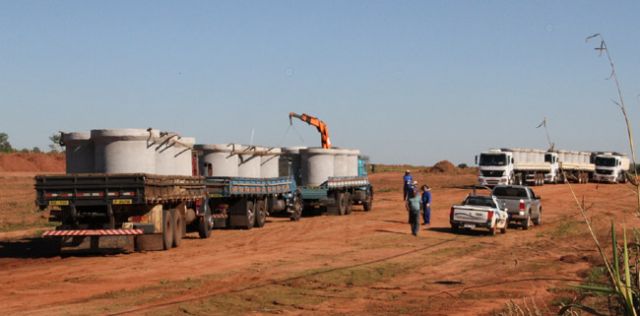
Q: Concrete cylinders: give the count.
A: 11